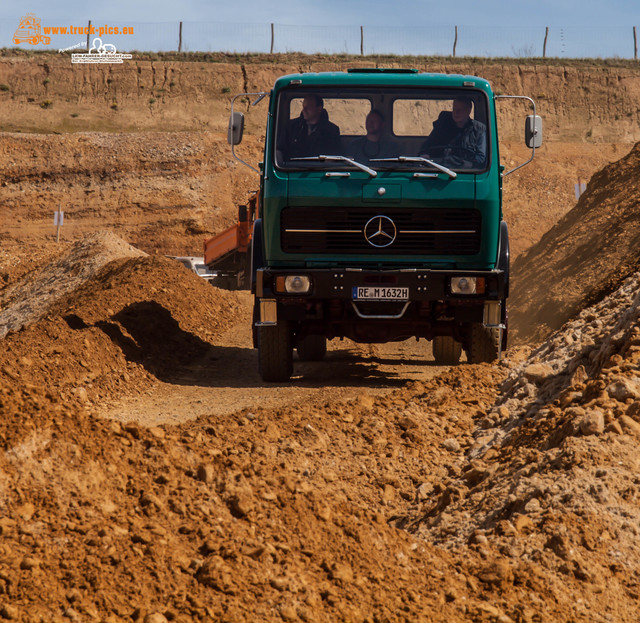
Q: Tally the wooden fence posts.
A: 7